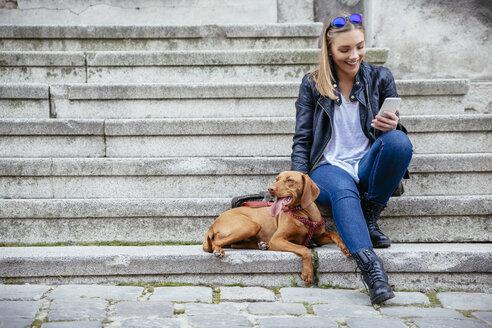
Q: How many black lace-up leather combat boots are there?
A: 2